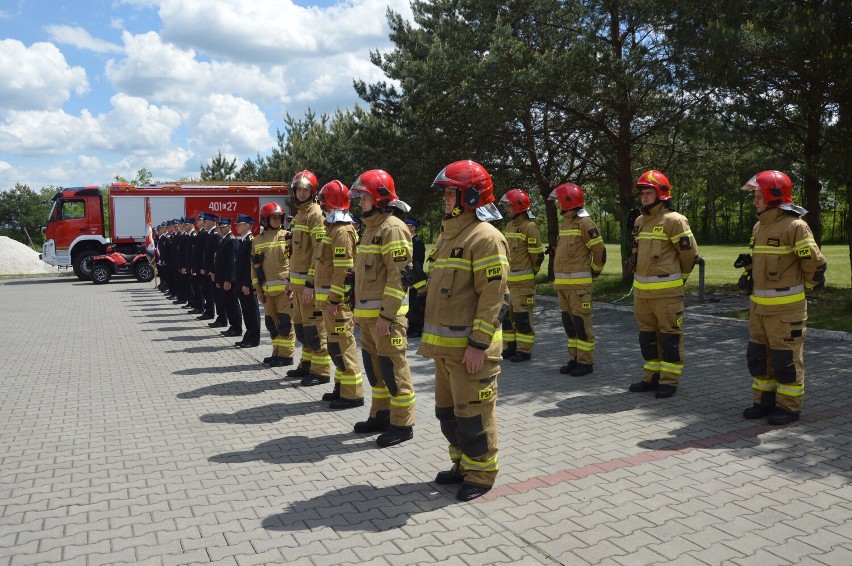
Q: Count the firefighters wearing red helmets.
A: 9